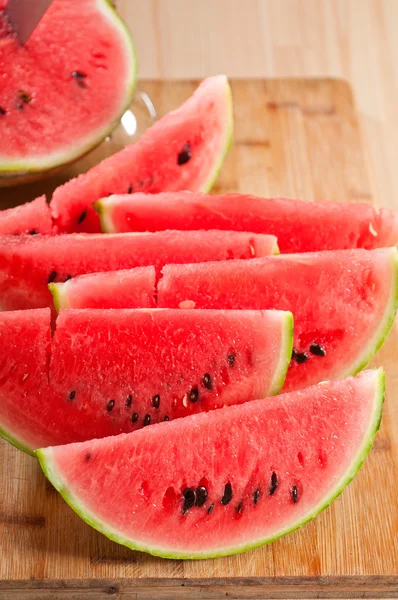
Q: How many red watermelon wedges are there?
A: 6